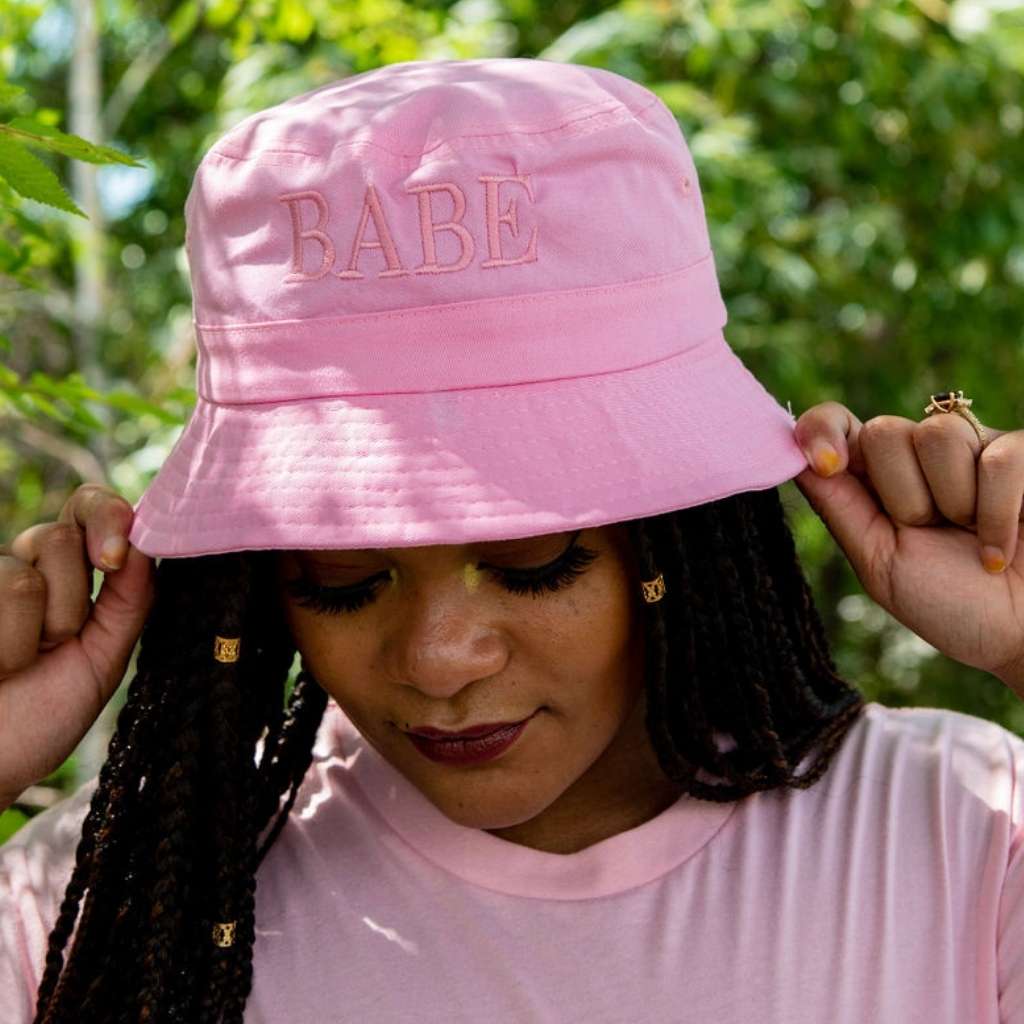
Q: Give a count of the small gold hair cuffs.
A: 3